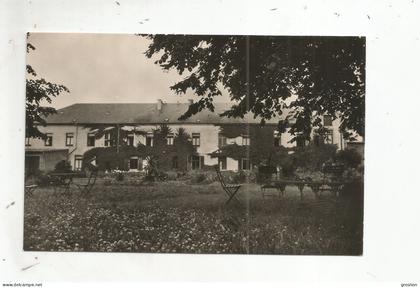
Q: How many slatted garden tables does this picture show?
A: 2